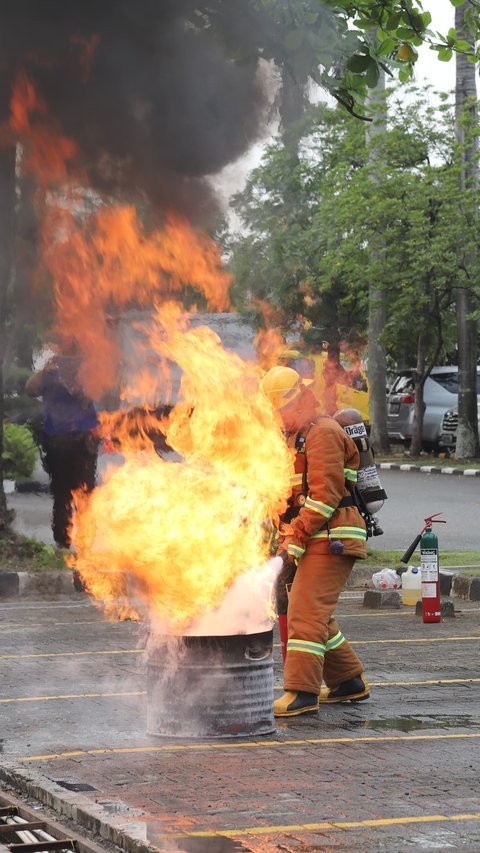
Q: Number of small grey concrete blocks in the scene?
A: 2